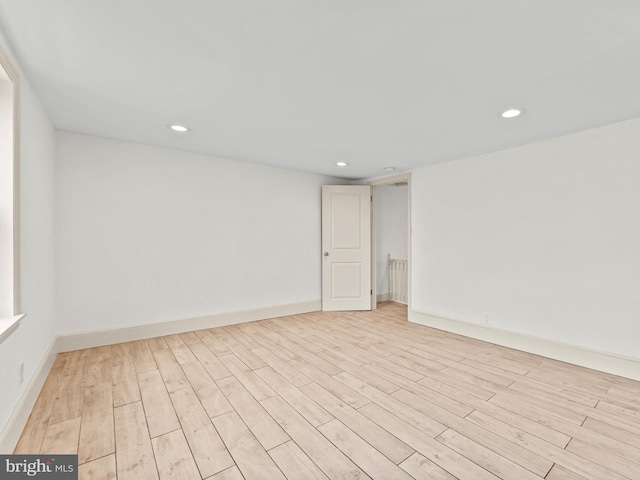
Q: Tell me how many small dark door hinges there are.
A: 2